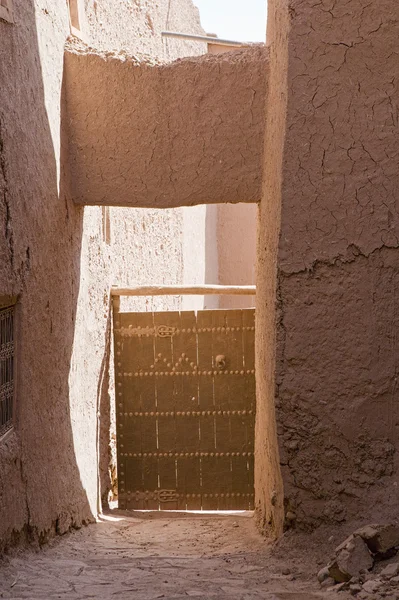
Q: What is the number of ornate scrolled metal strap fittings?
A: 2